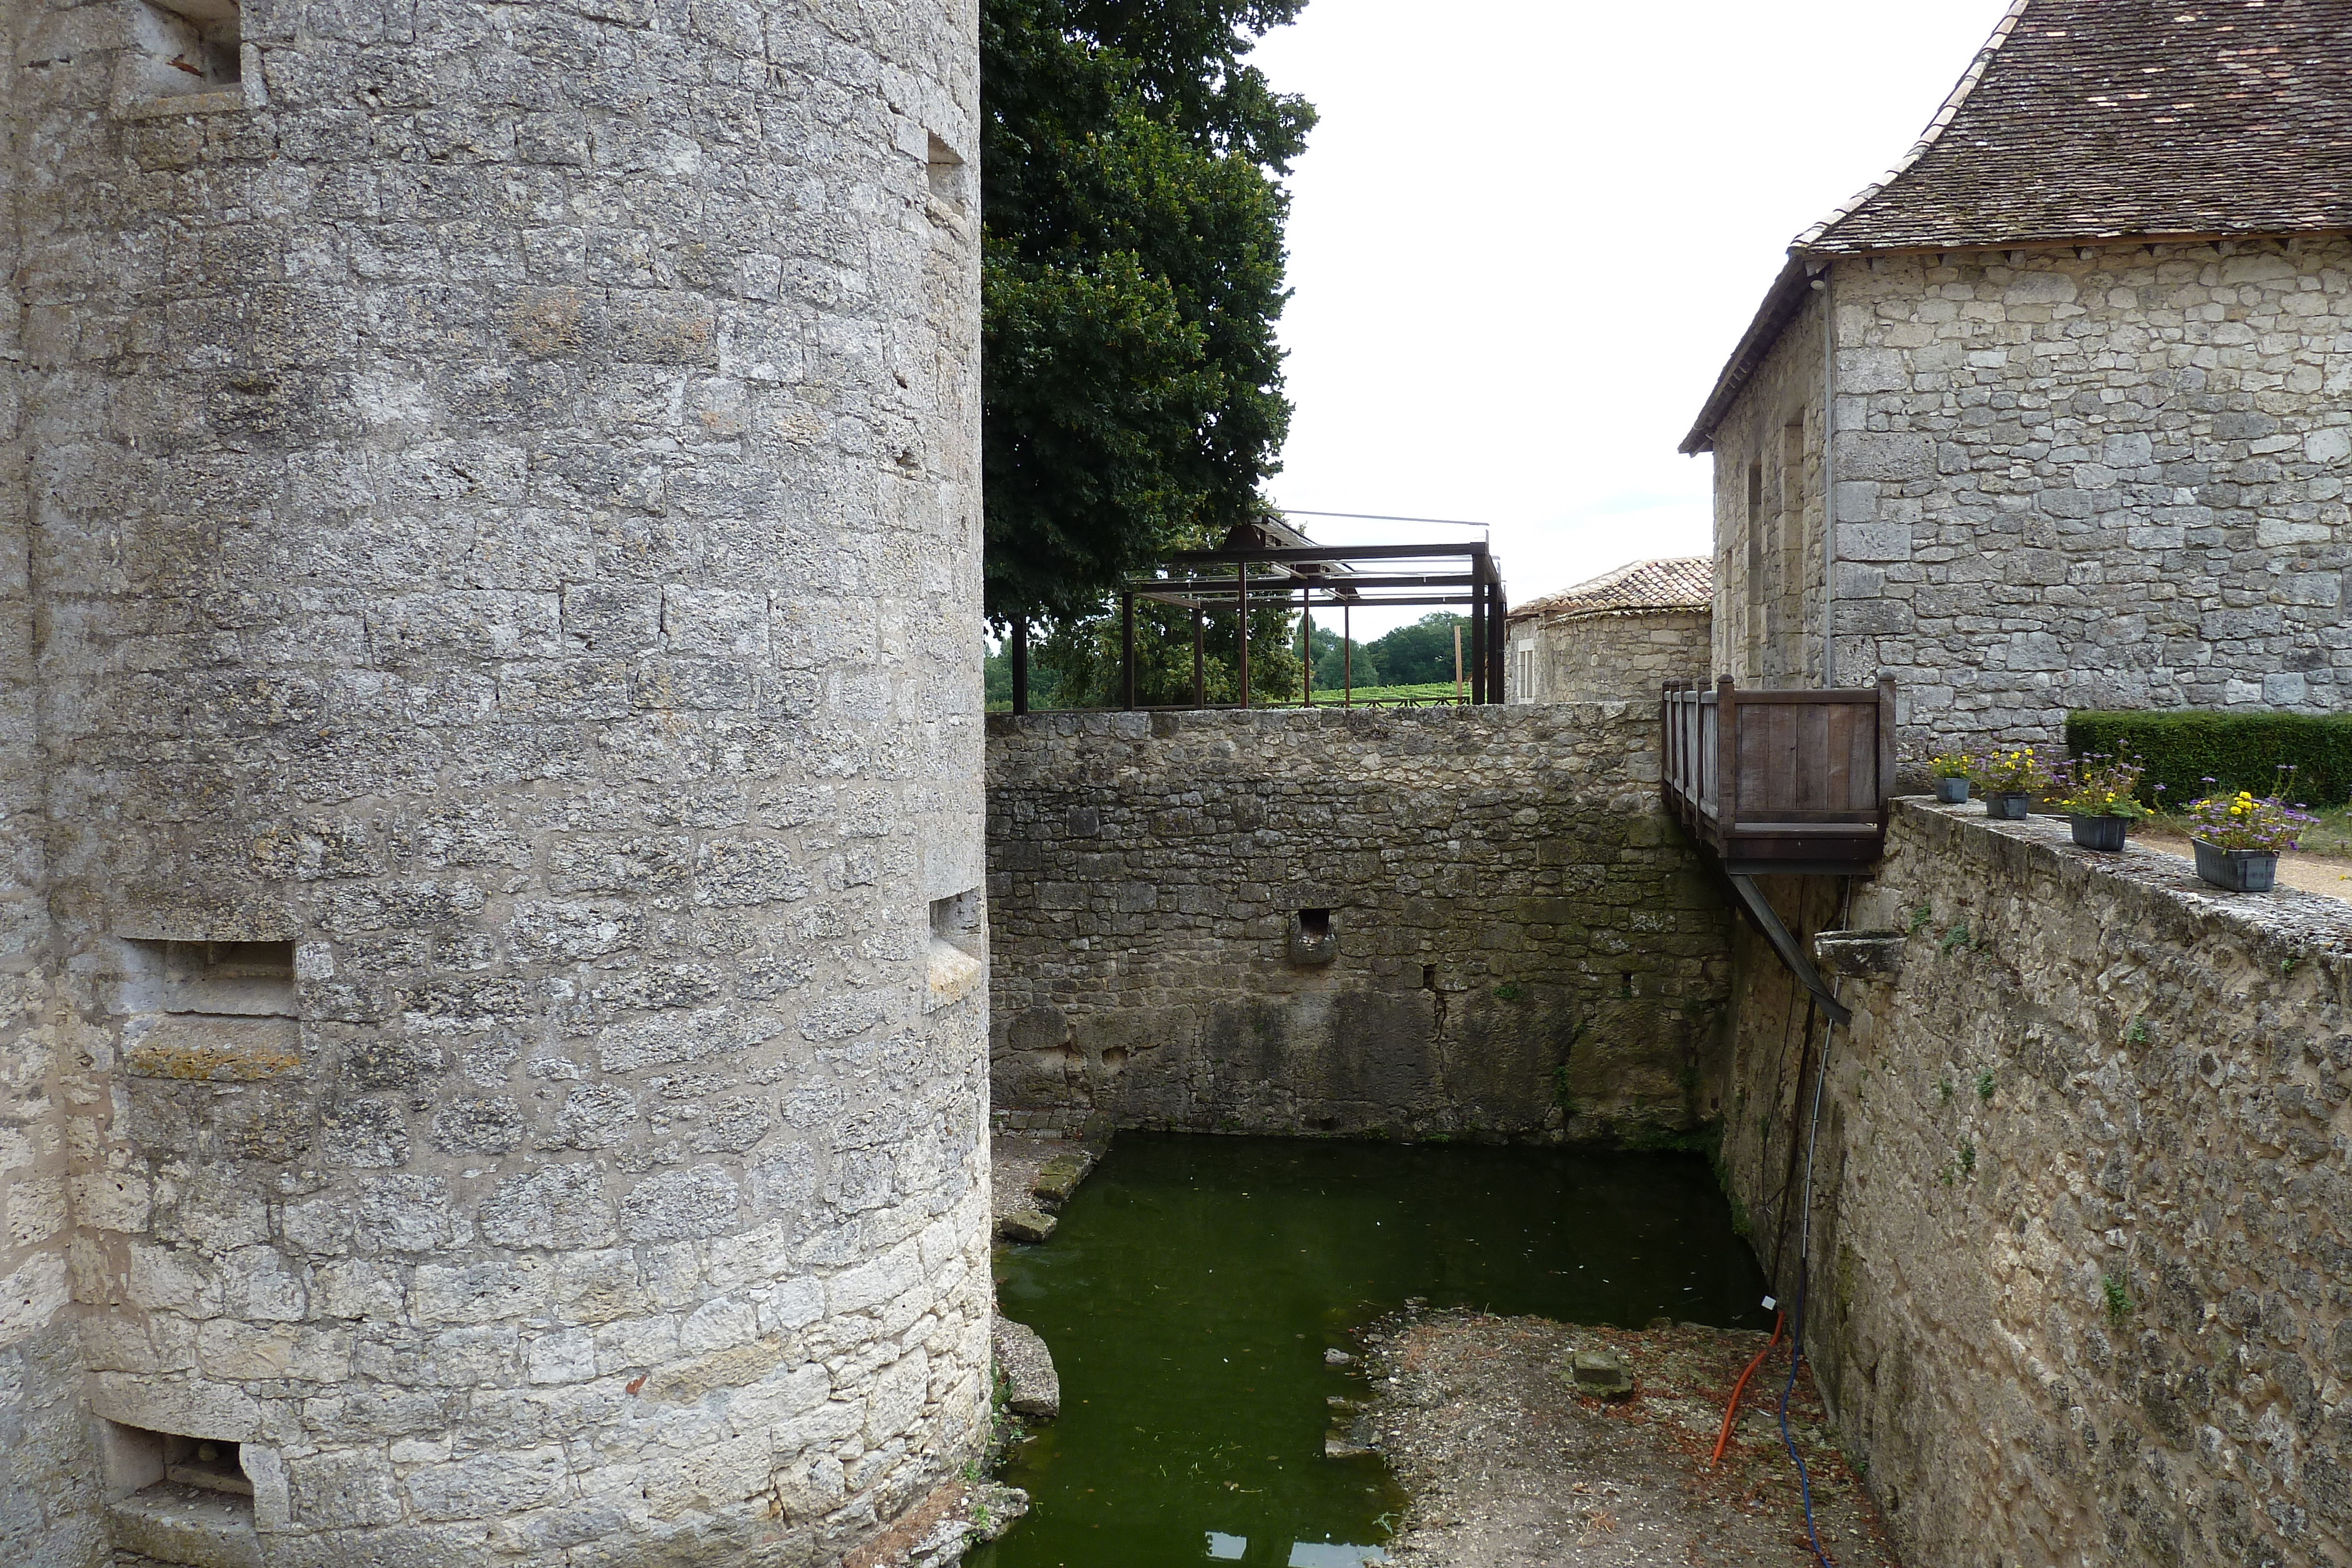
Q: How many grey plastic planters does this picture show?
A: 4